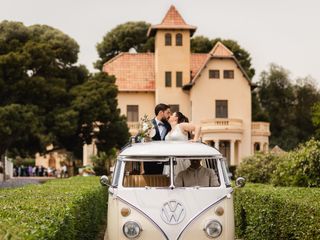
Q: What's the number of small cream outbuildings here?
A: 1